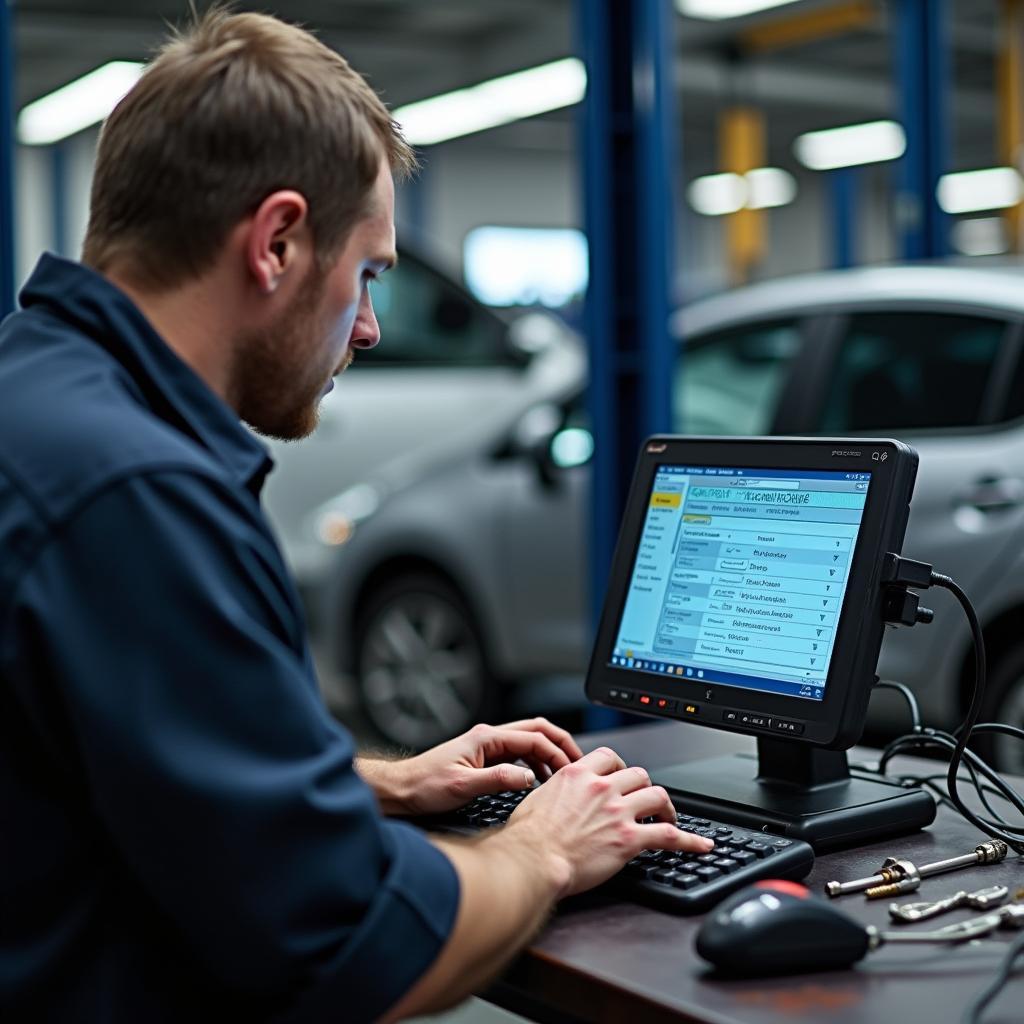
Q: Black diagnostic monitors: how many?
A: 1